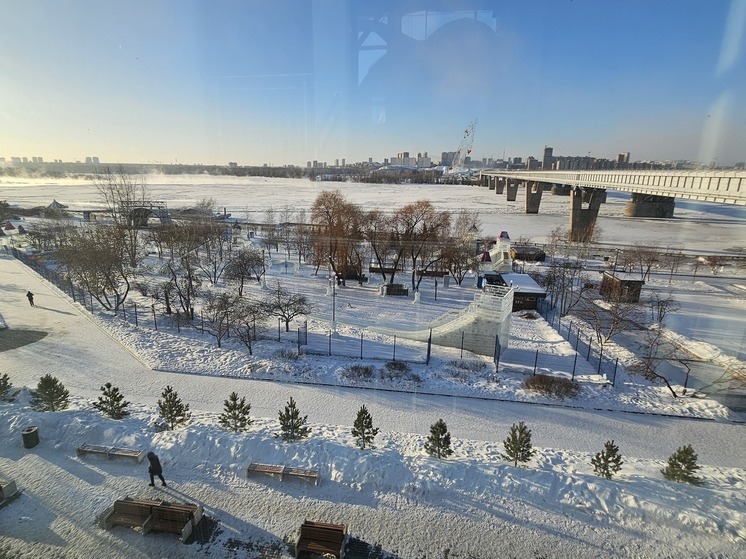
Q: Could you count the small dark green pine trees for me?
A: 11